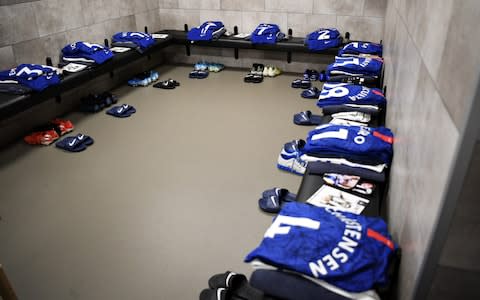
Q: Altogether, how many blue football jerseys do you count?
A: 11